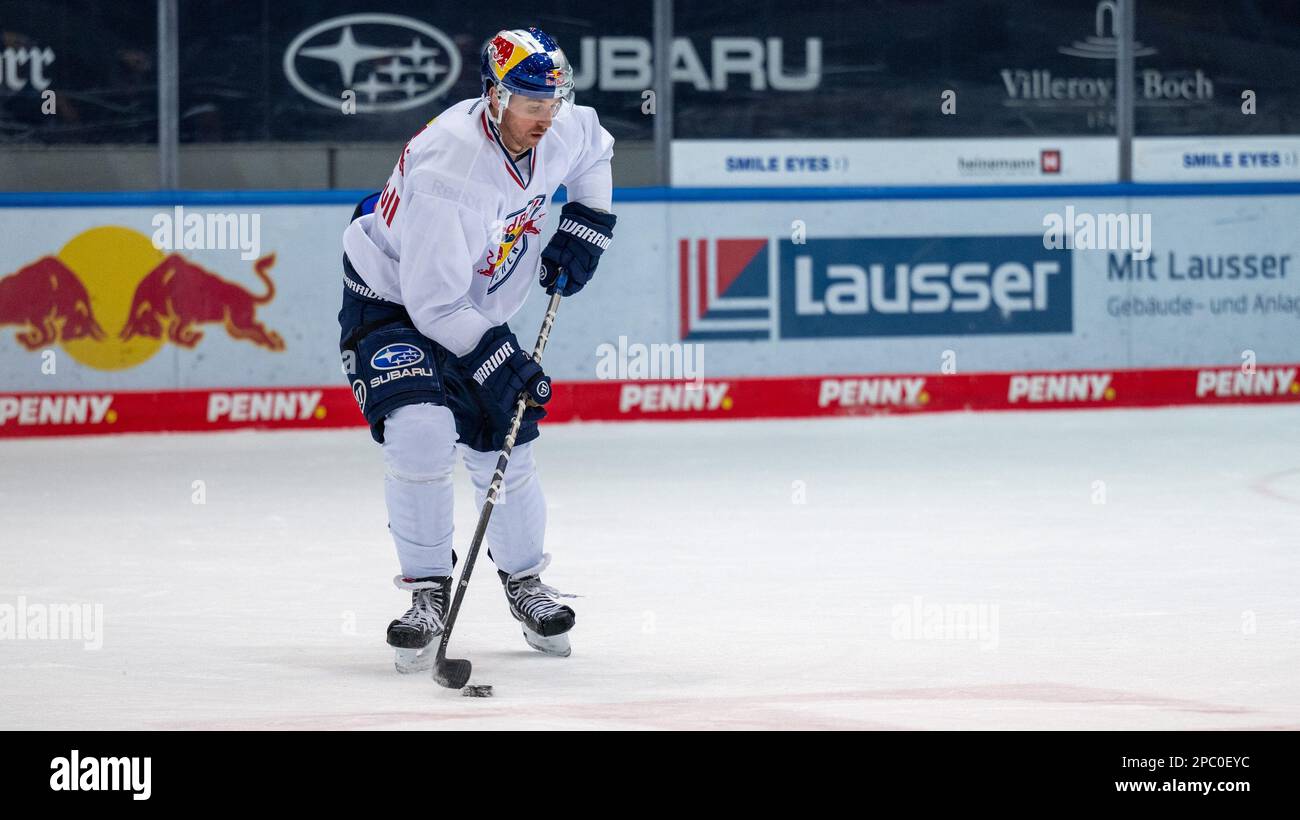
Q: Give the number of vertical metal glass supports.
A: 3